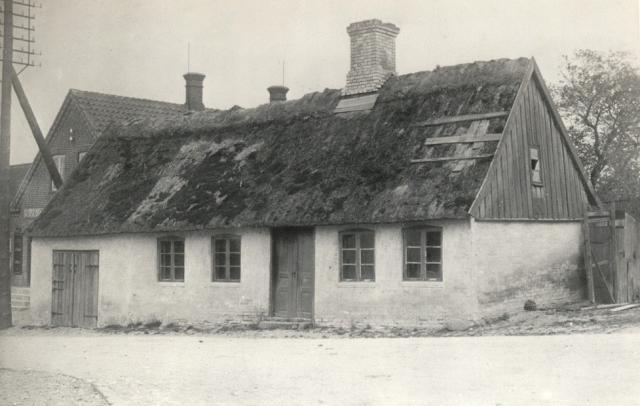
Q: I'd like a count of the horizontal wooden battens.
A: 3